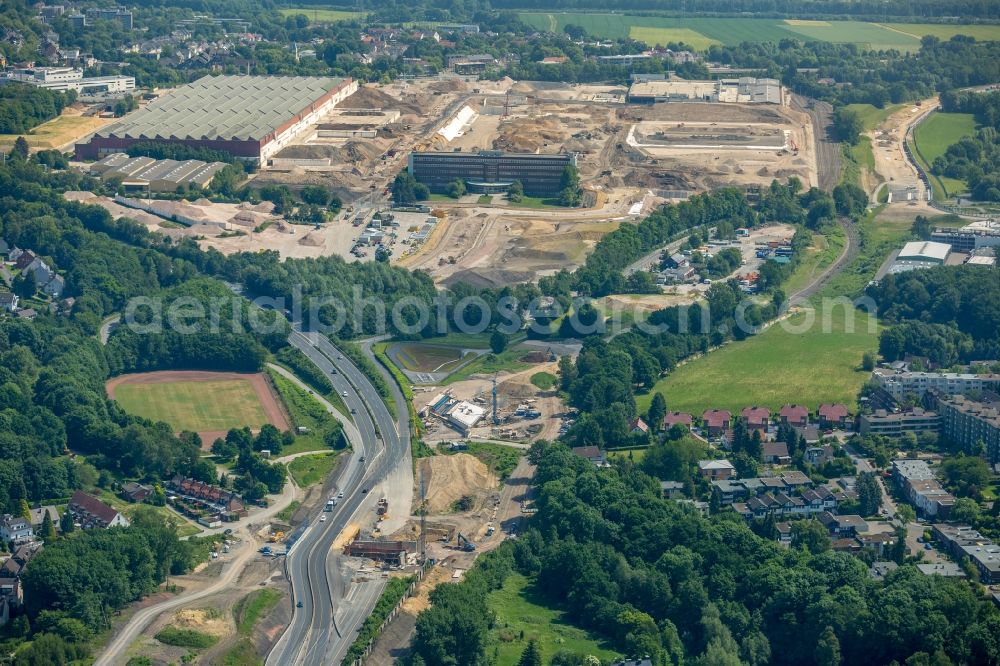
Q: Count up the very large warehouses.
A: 1